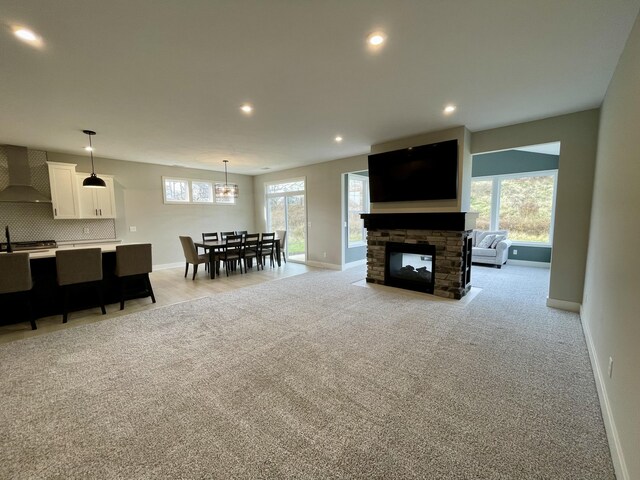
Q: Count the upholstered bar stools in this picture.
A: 3